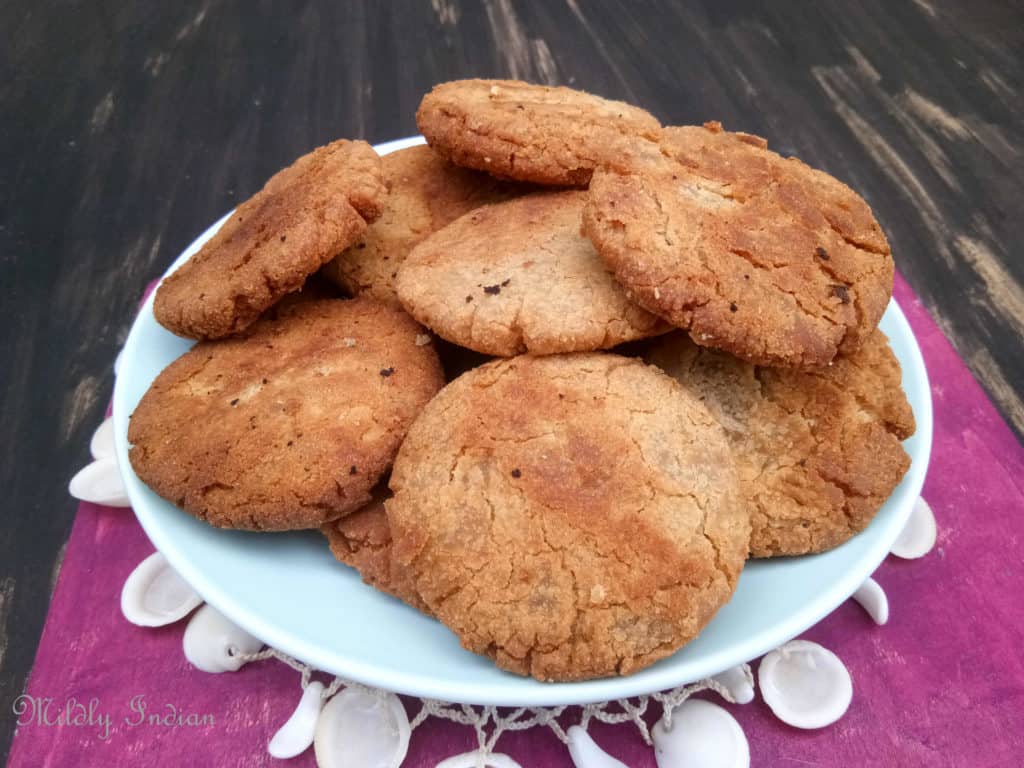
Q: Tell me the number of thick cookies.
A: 9